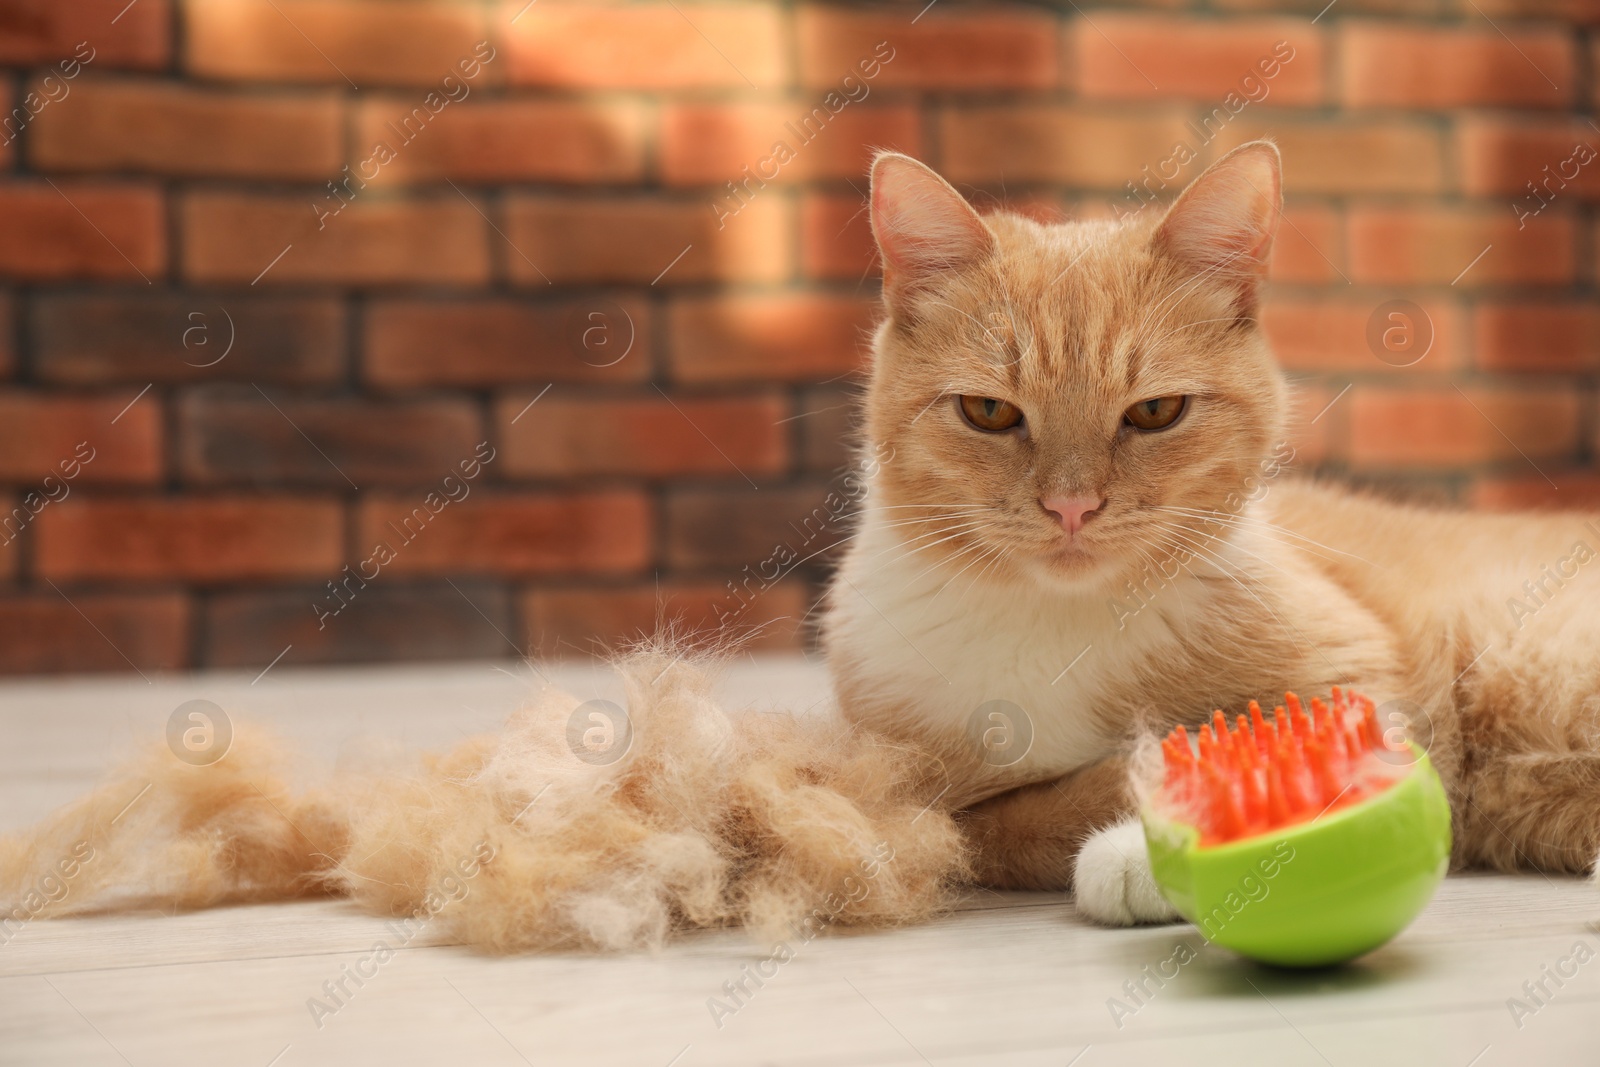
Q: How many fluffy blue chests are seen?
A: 0